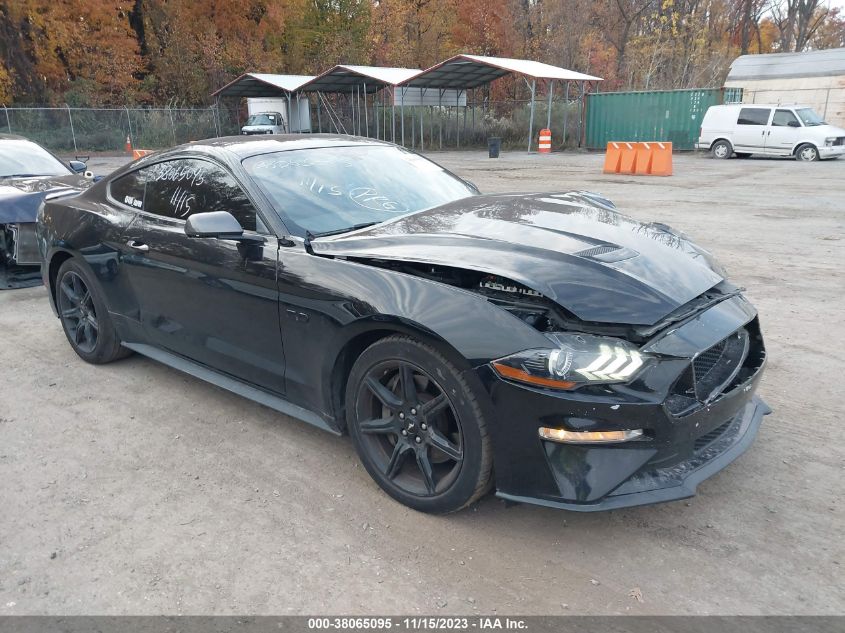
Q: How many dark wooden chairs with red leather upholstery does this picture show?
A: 0